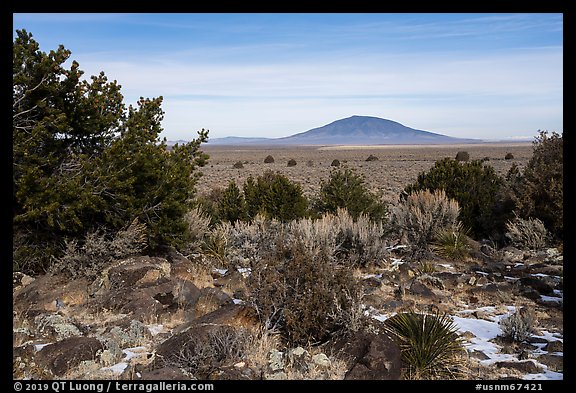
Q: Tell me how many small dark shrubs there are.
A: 7